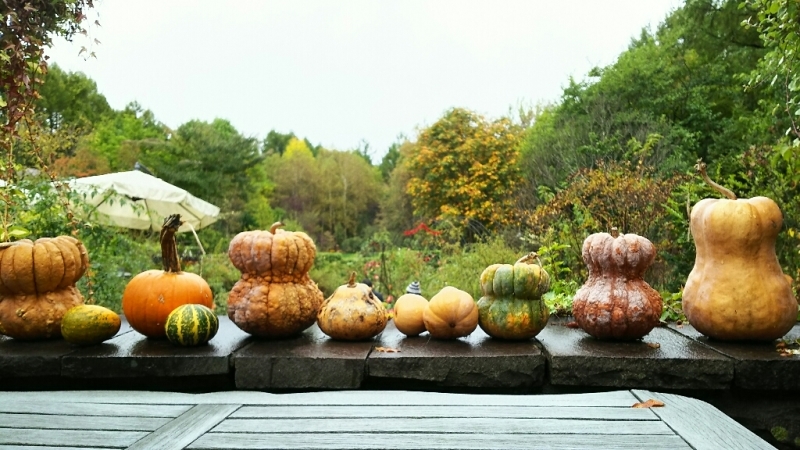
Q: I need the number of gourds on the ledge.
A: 11